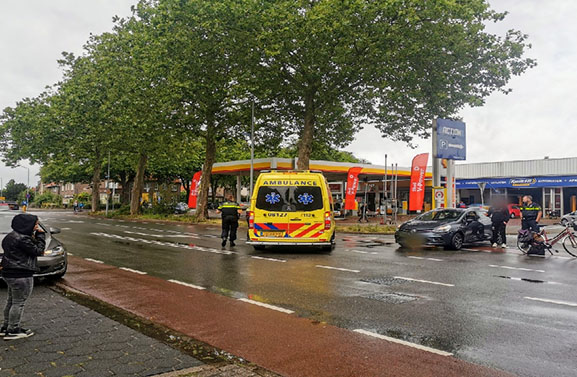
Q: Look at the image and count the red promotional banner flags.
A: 3